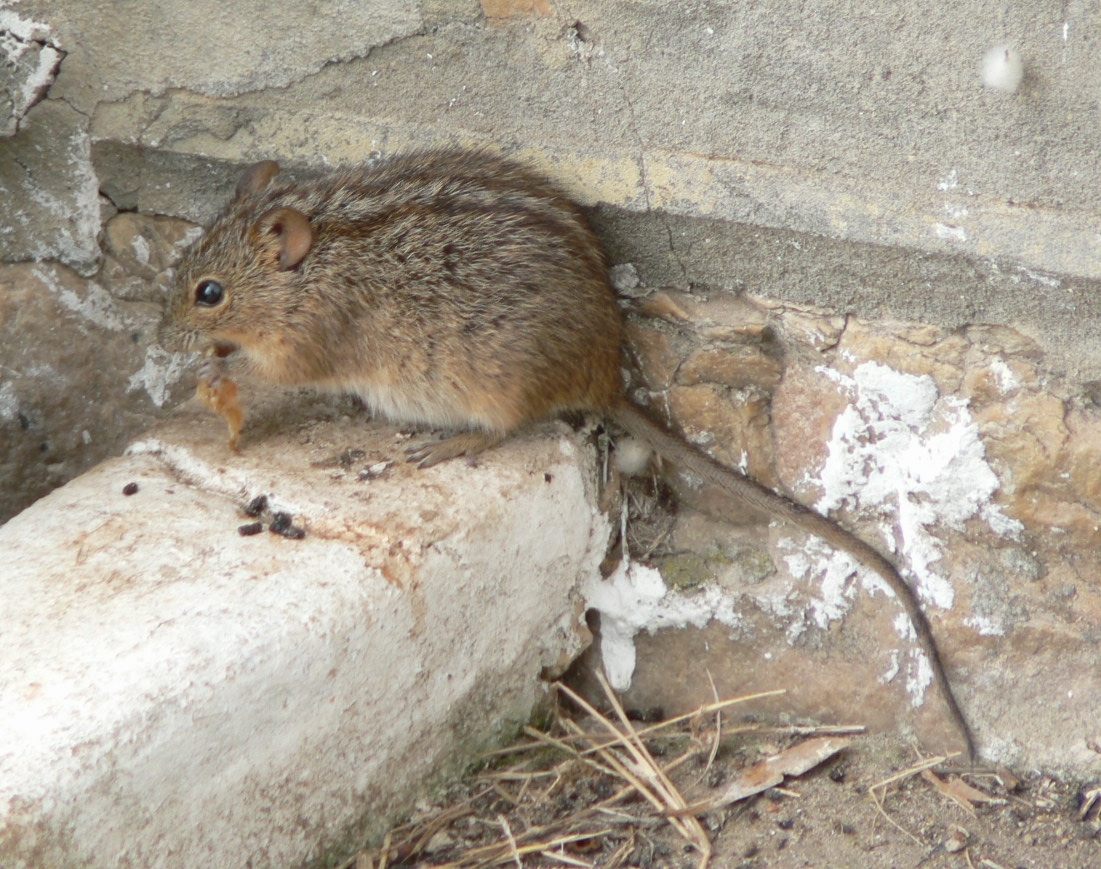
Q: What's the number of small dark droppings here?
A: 5